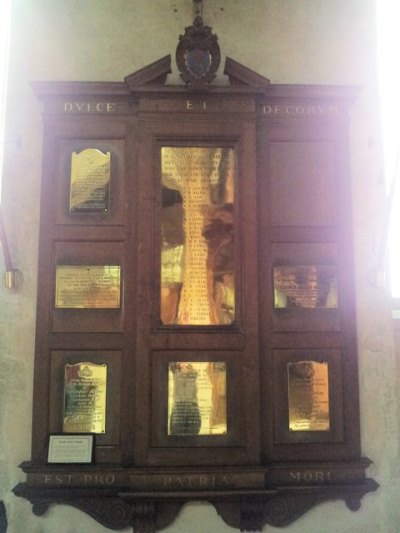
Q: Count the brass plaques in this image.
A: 7